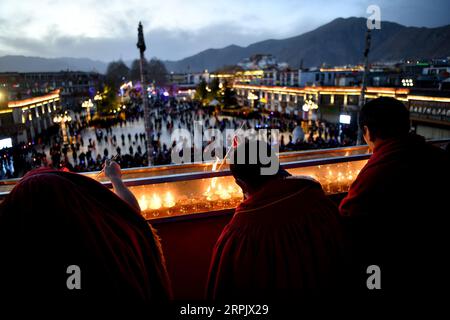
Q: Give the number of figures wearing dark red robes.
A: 3